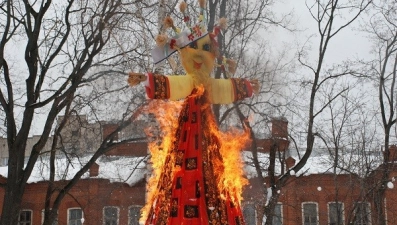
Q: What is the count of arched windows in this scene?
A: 10